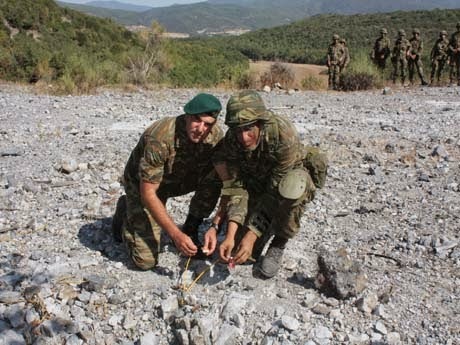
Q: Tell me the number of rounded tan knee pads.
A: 1